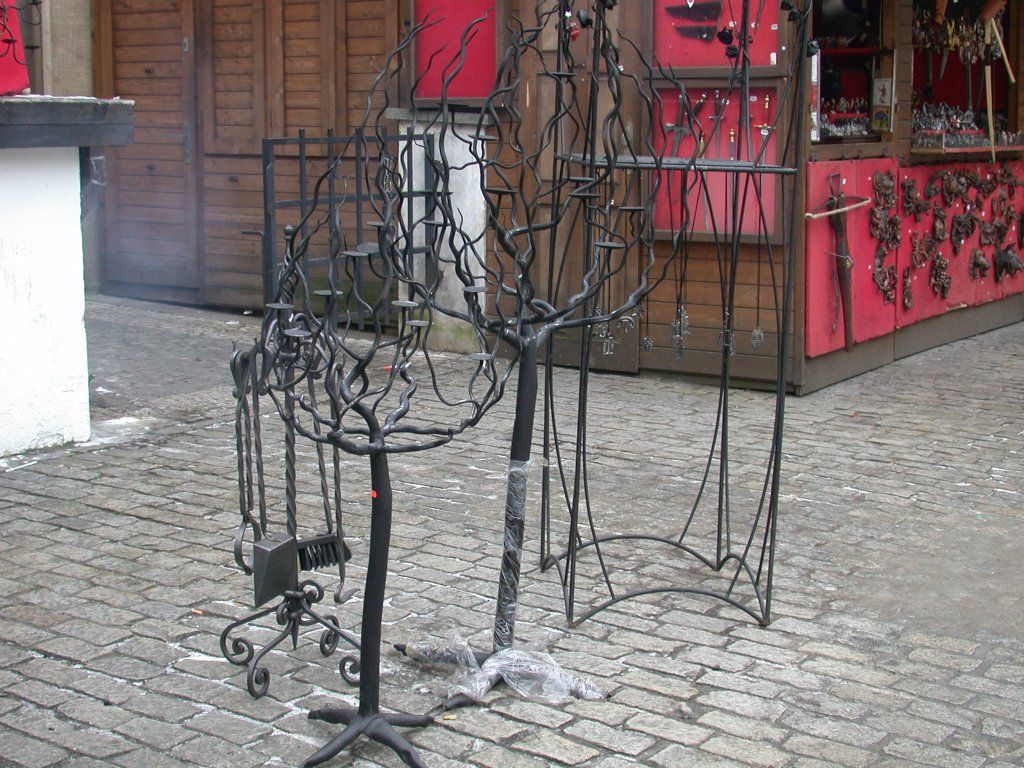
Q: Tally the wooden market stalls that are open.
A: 1